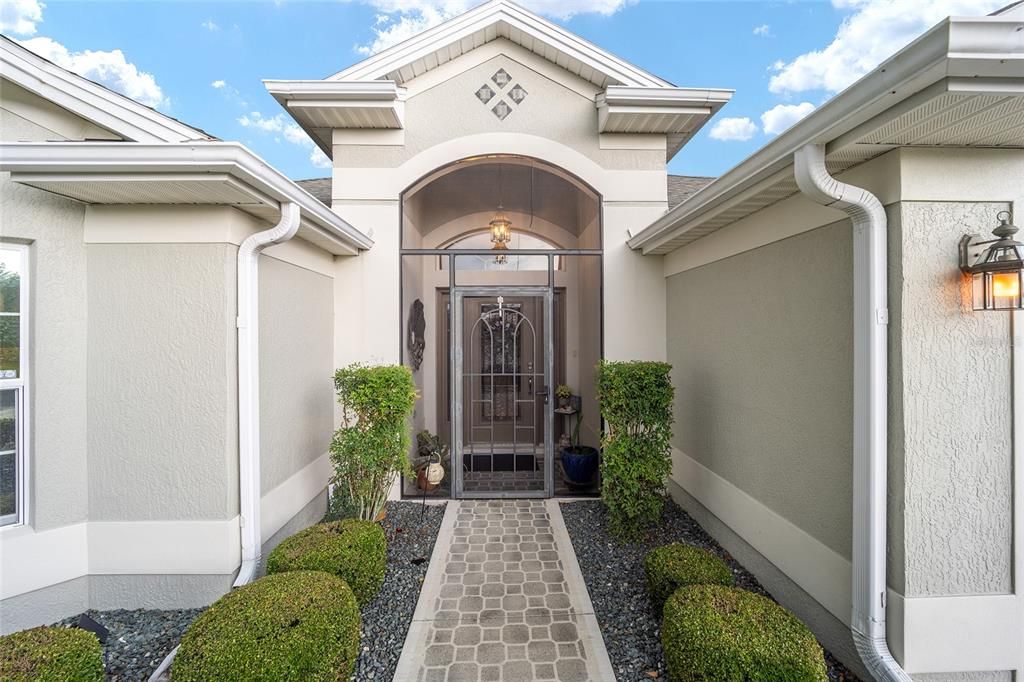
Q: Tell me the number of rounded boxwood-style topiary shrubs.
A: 5